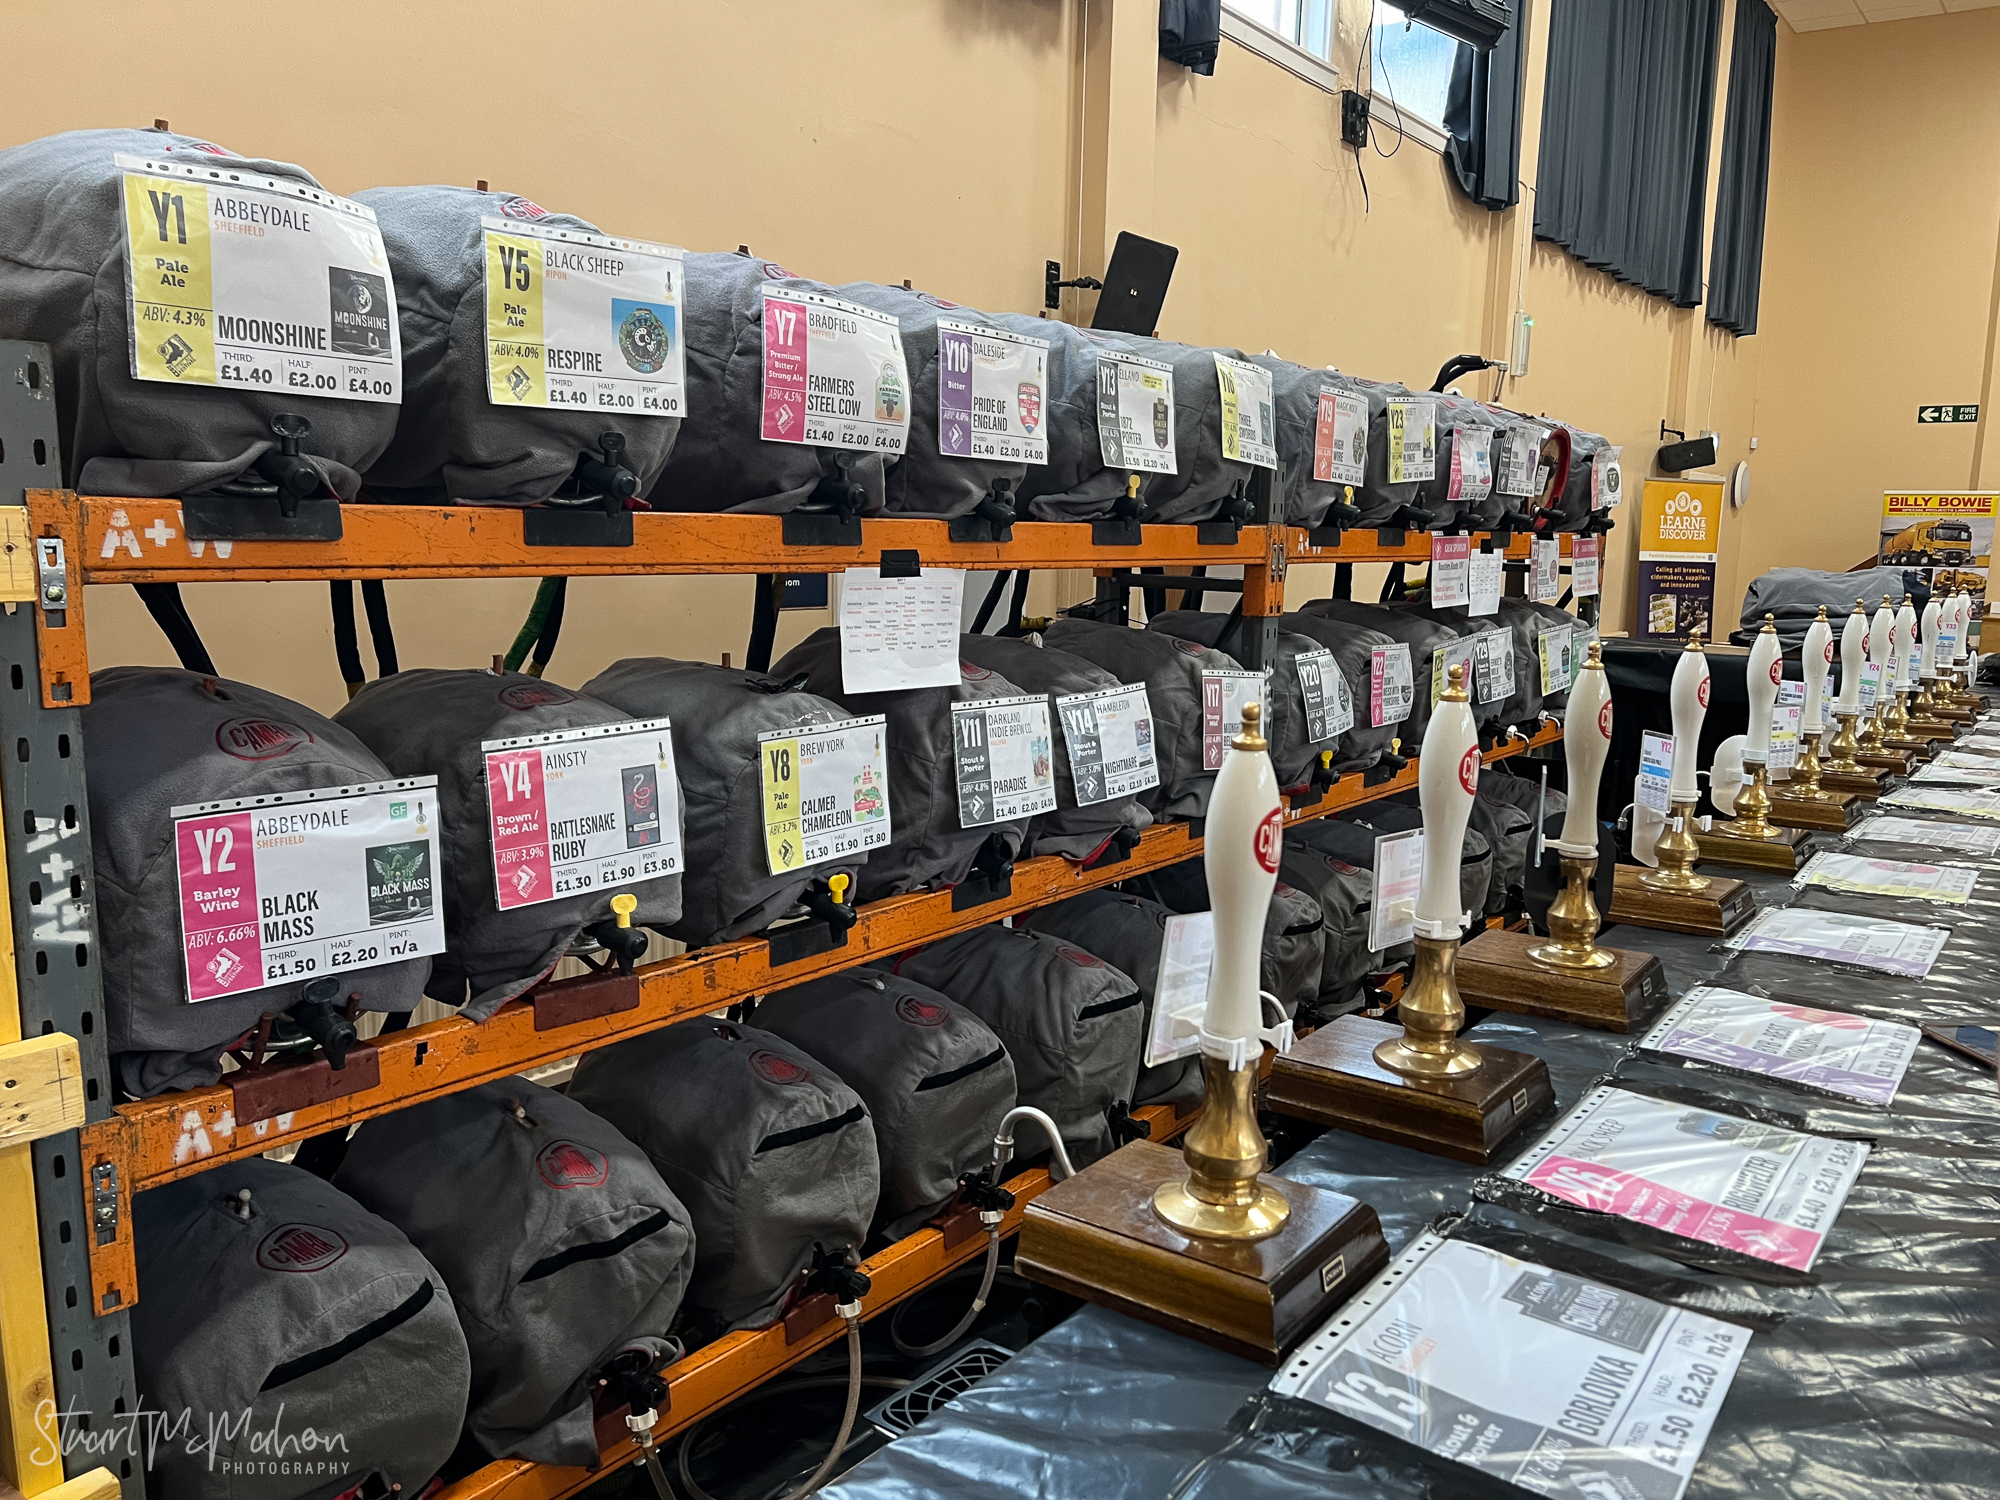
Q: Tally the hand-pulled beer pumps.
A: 12